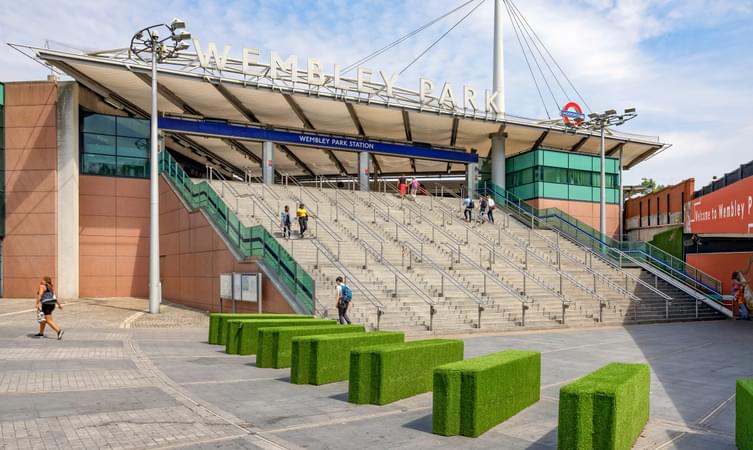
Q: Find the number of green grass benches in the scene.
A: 8